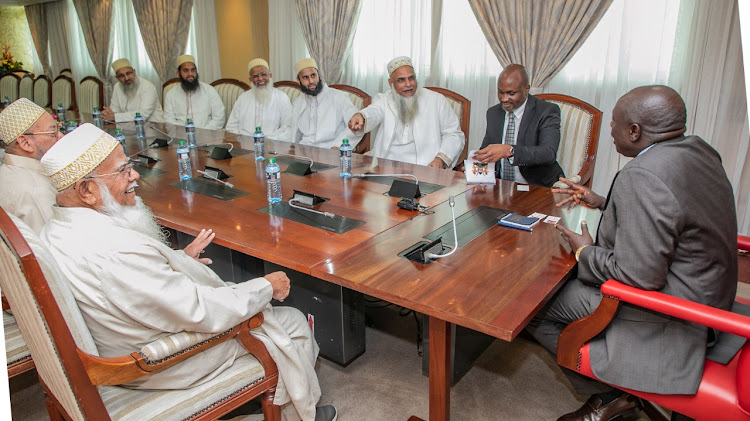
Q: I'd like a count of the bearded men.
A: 7